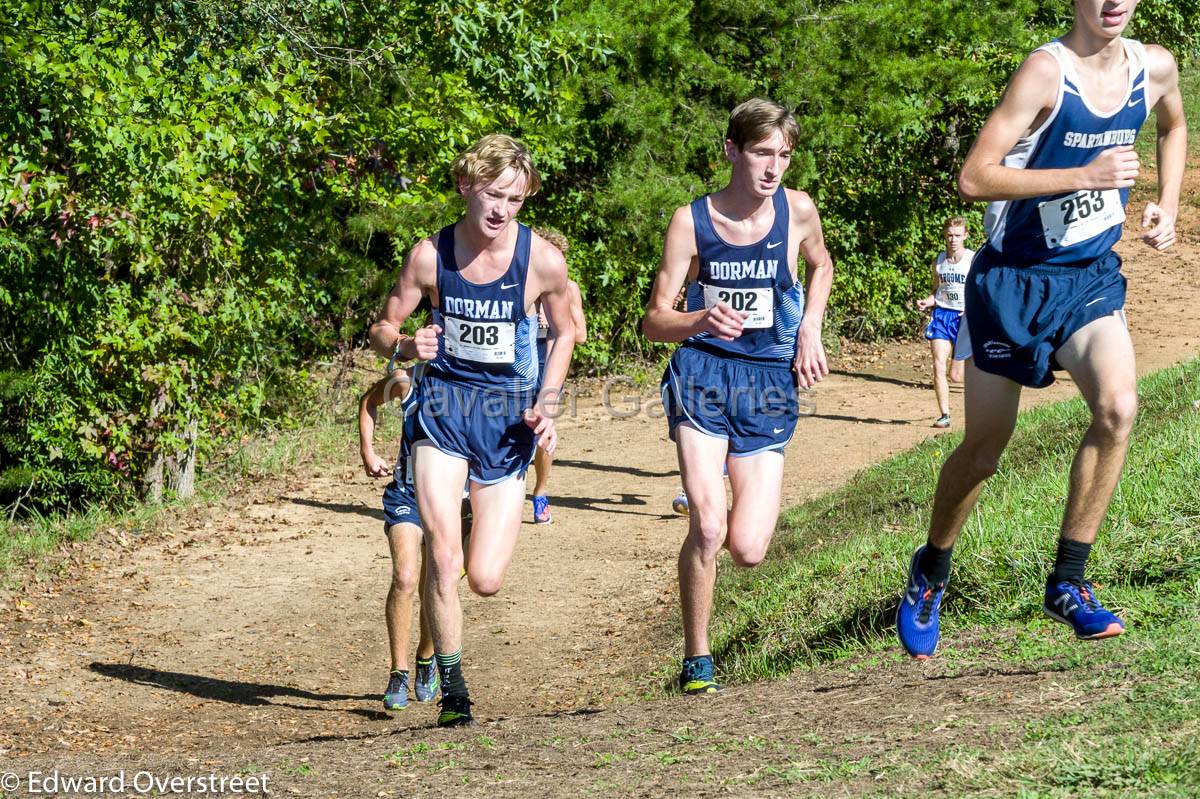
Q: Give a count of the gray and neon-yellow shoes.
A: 2